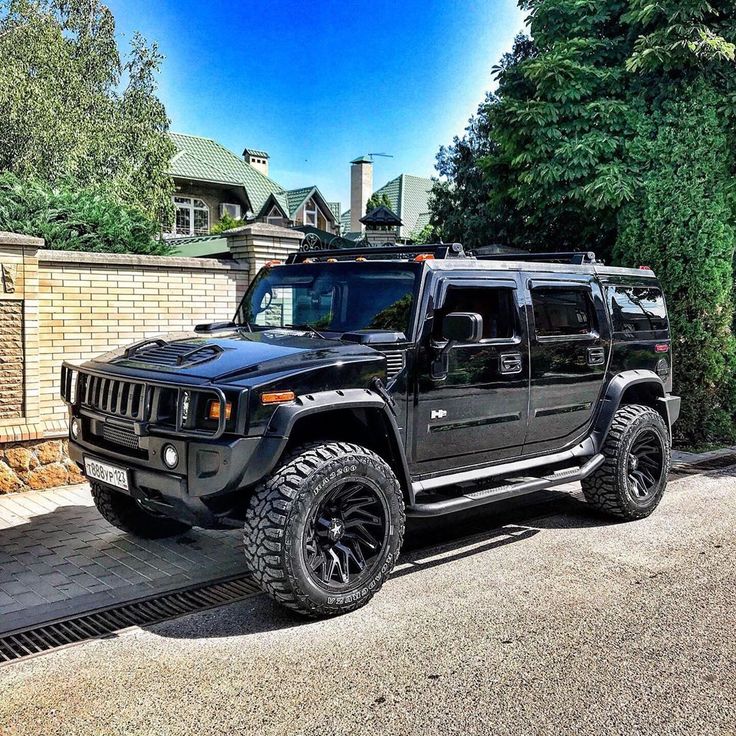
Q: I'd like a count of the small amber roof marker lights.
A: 5